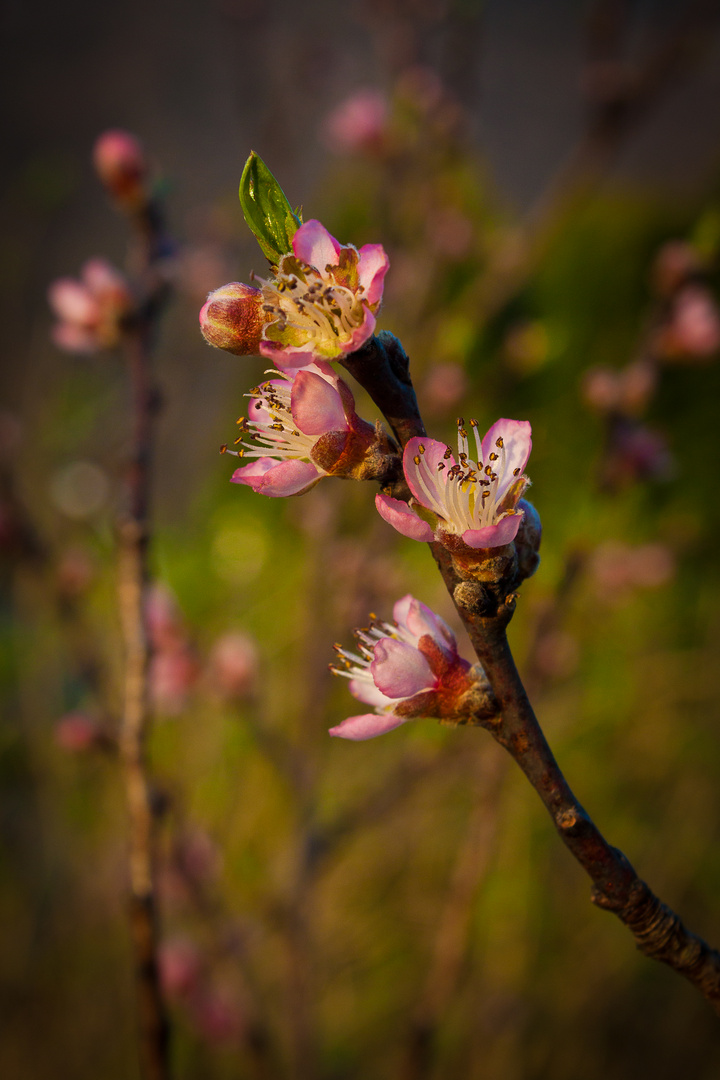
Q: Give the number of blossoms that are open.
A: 4